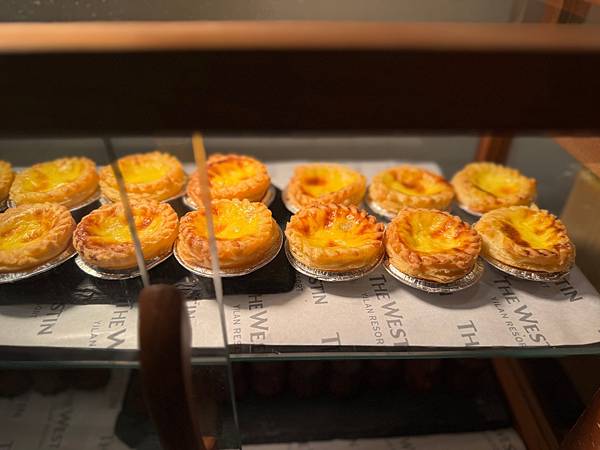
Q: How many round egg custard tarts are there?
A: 13